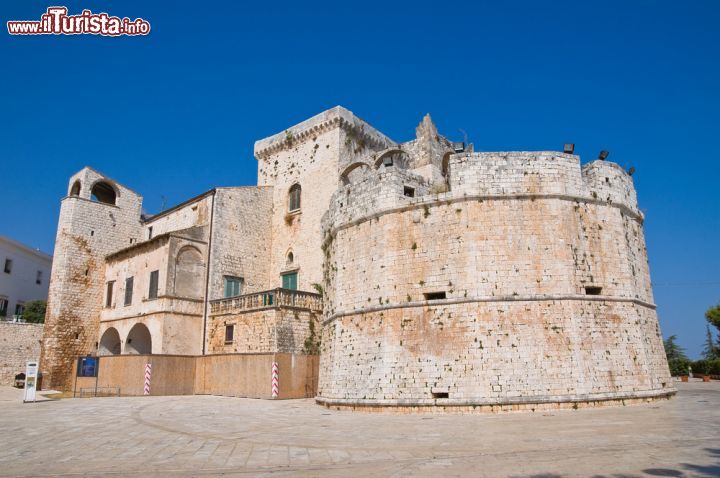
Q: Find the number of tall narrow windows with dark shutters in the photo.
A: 3